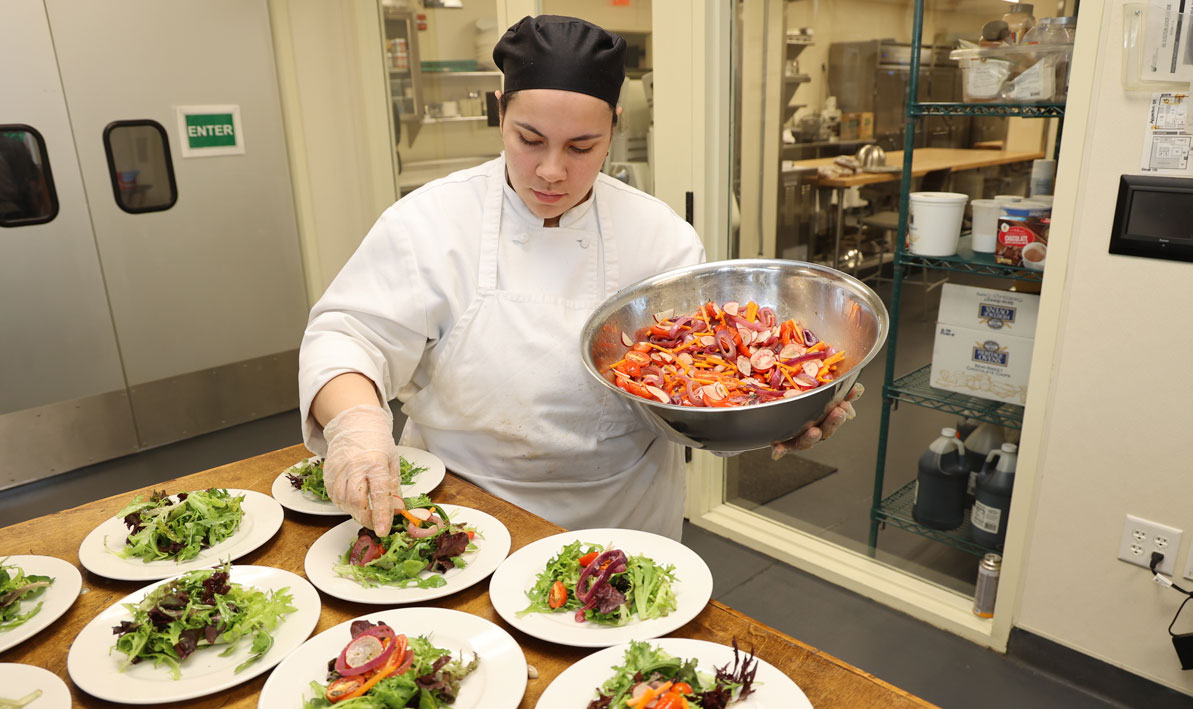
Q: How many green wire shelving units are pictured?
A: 1